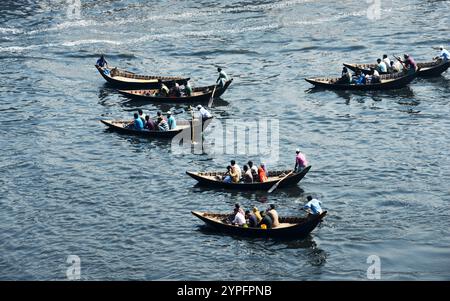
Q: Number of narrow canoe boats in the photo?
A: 7